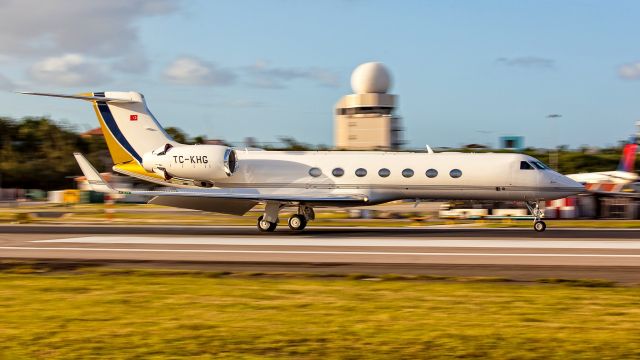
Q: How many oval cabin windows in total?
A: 7